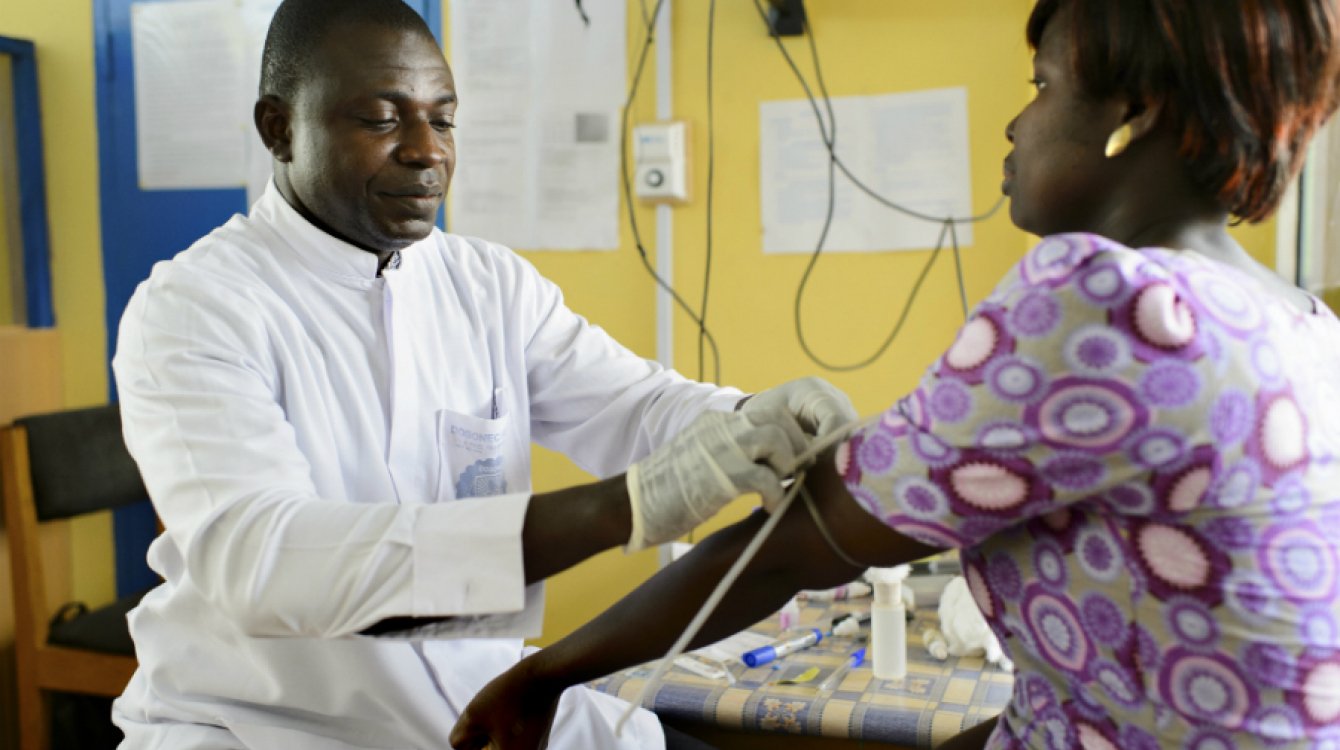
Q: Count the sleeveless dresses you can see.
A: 0